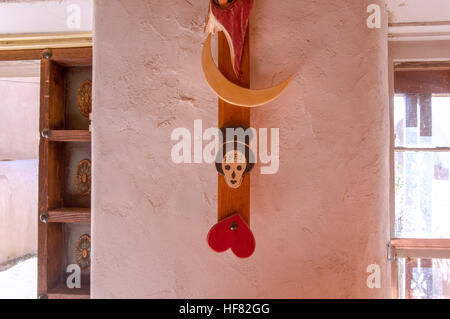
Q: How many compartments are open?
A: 3